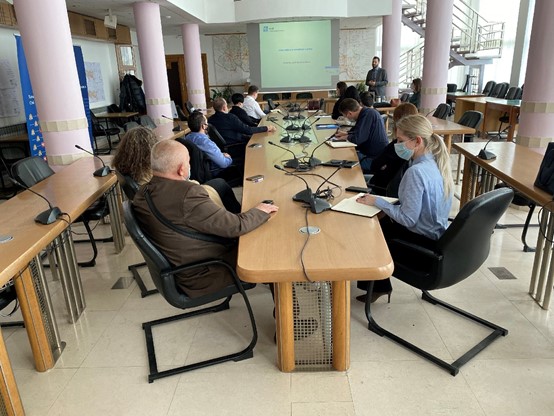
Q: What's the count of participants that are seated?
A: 13